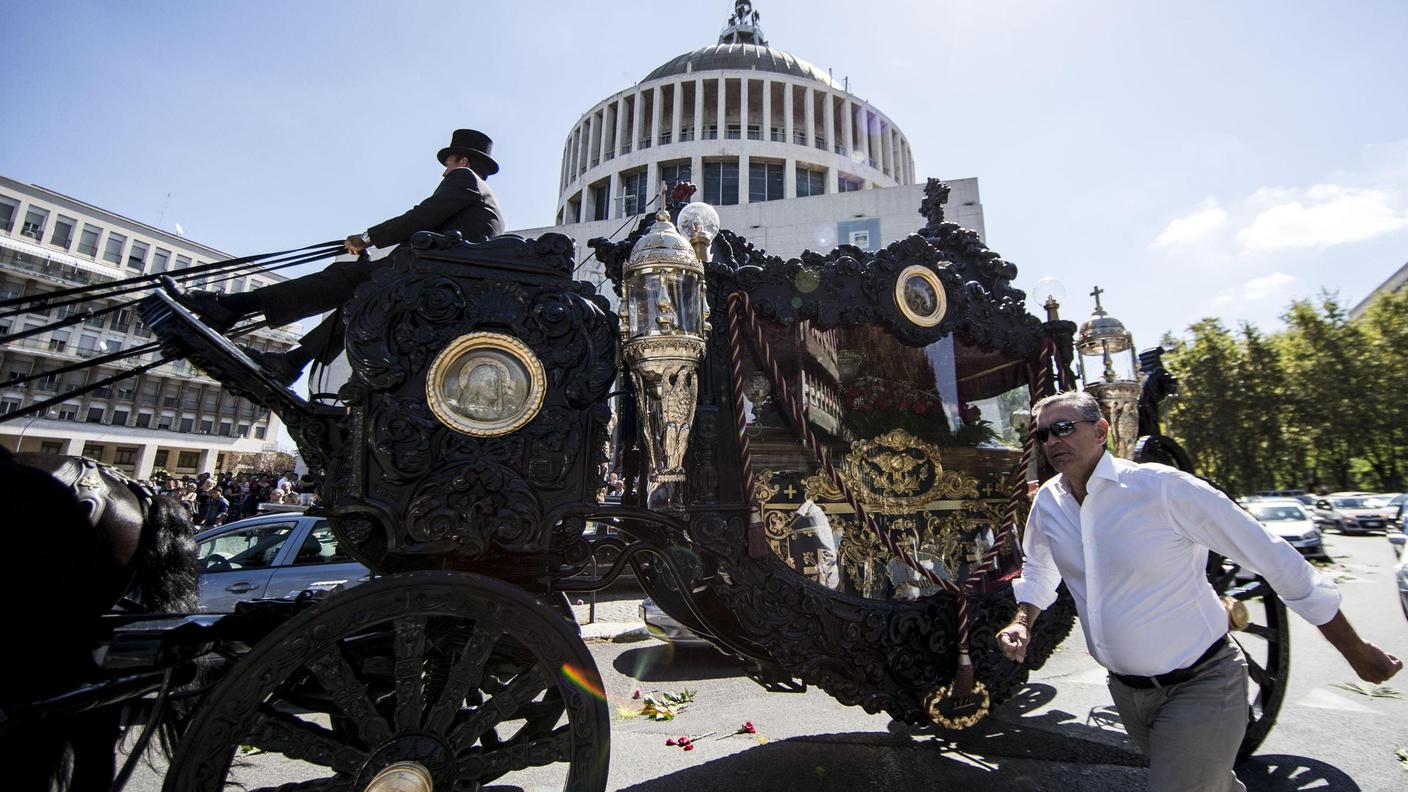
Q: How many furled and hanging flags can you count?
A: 0